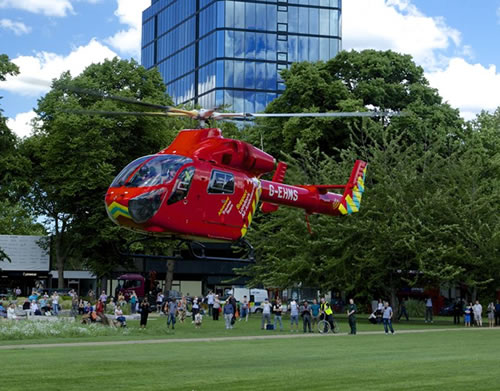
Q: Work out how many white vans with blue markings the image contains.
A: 1